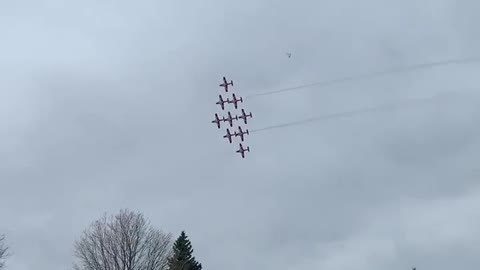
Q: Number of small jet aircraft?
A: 9